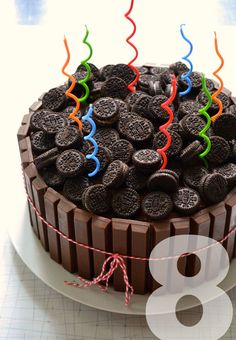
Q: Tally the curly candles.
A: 8